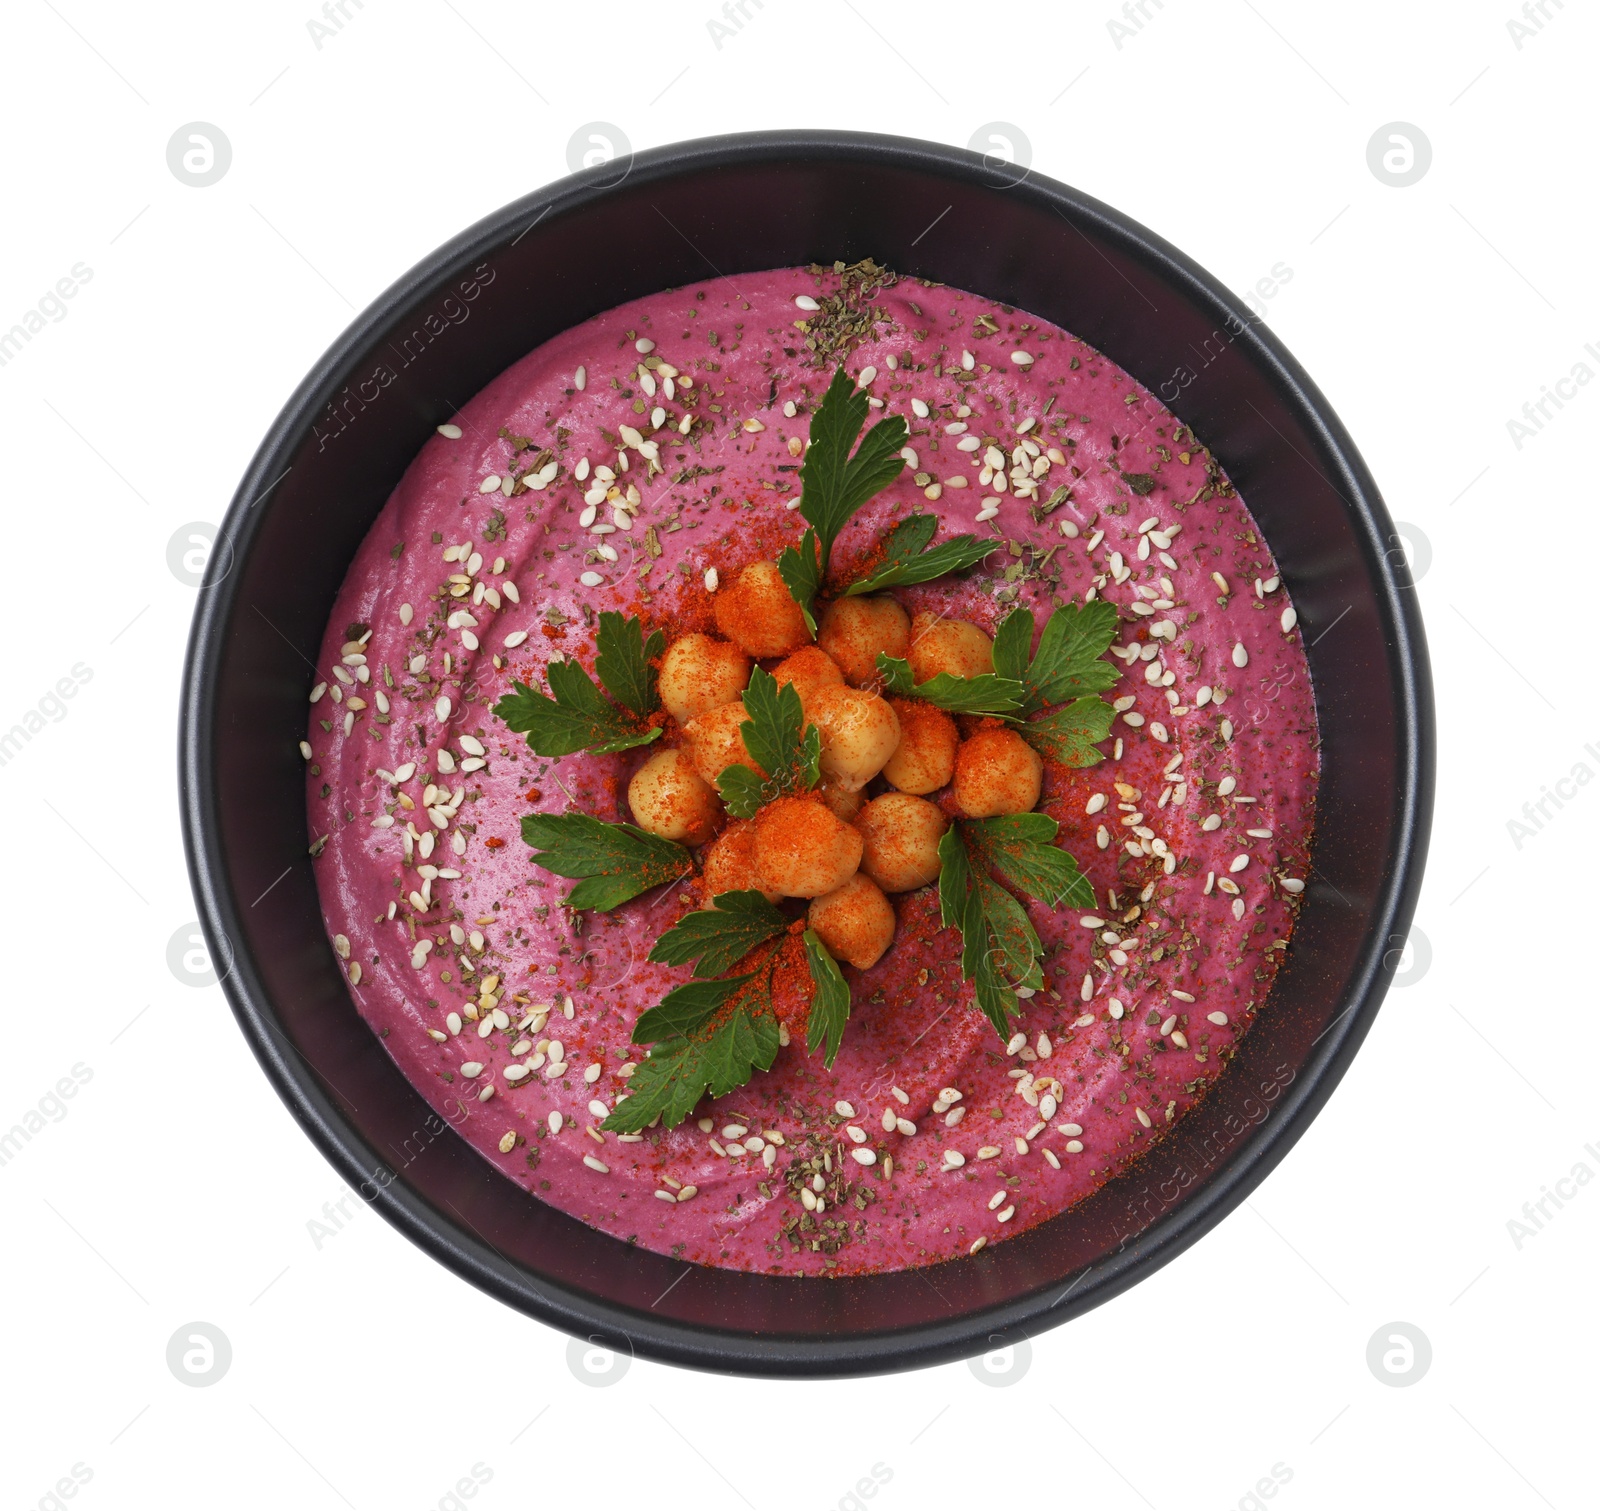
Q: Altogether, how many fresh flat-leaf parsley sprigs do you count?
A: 7